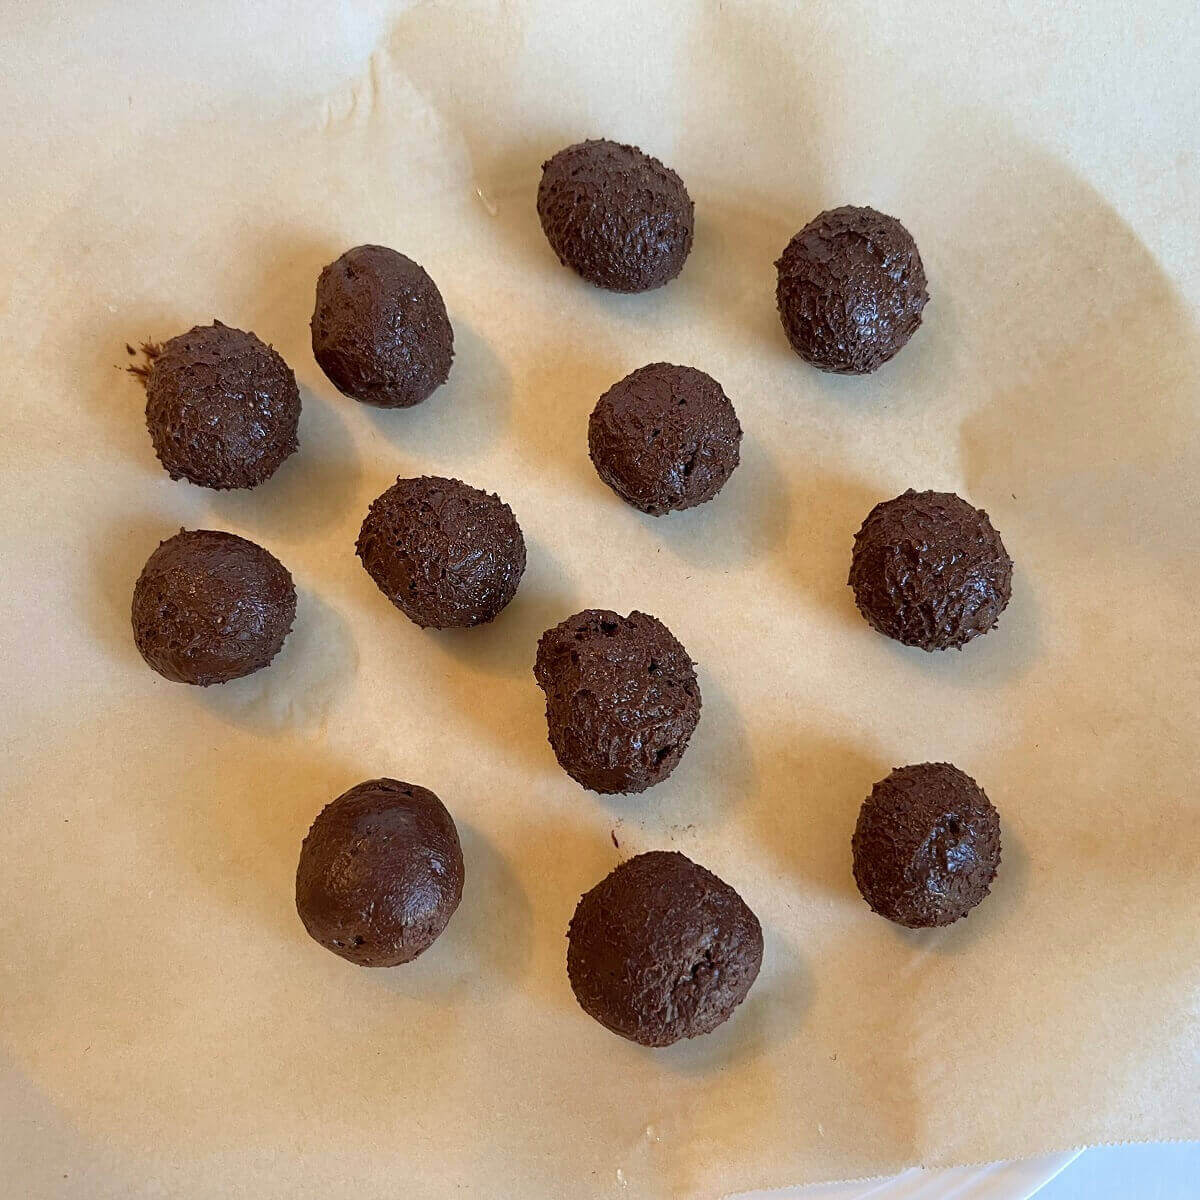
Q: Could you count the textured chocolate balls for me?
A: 12